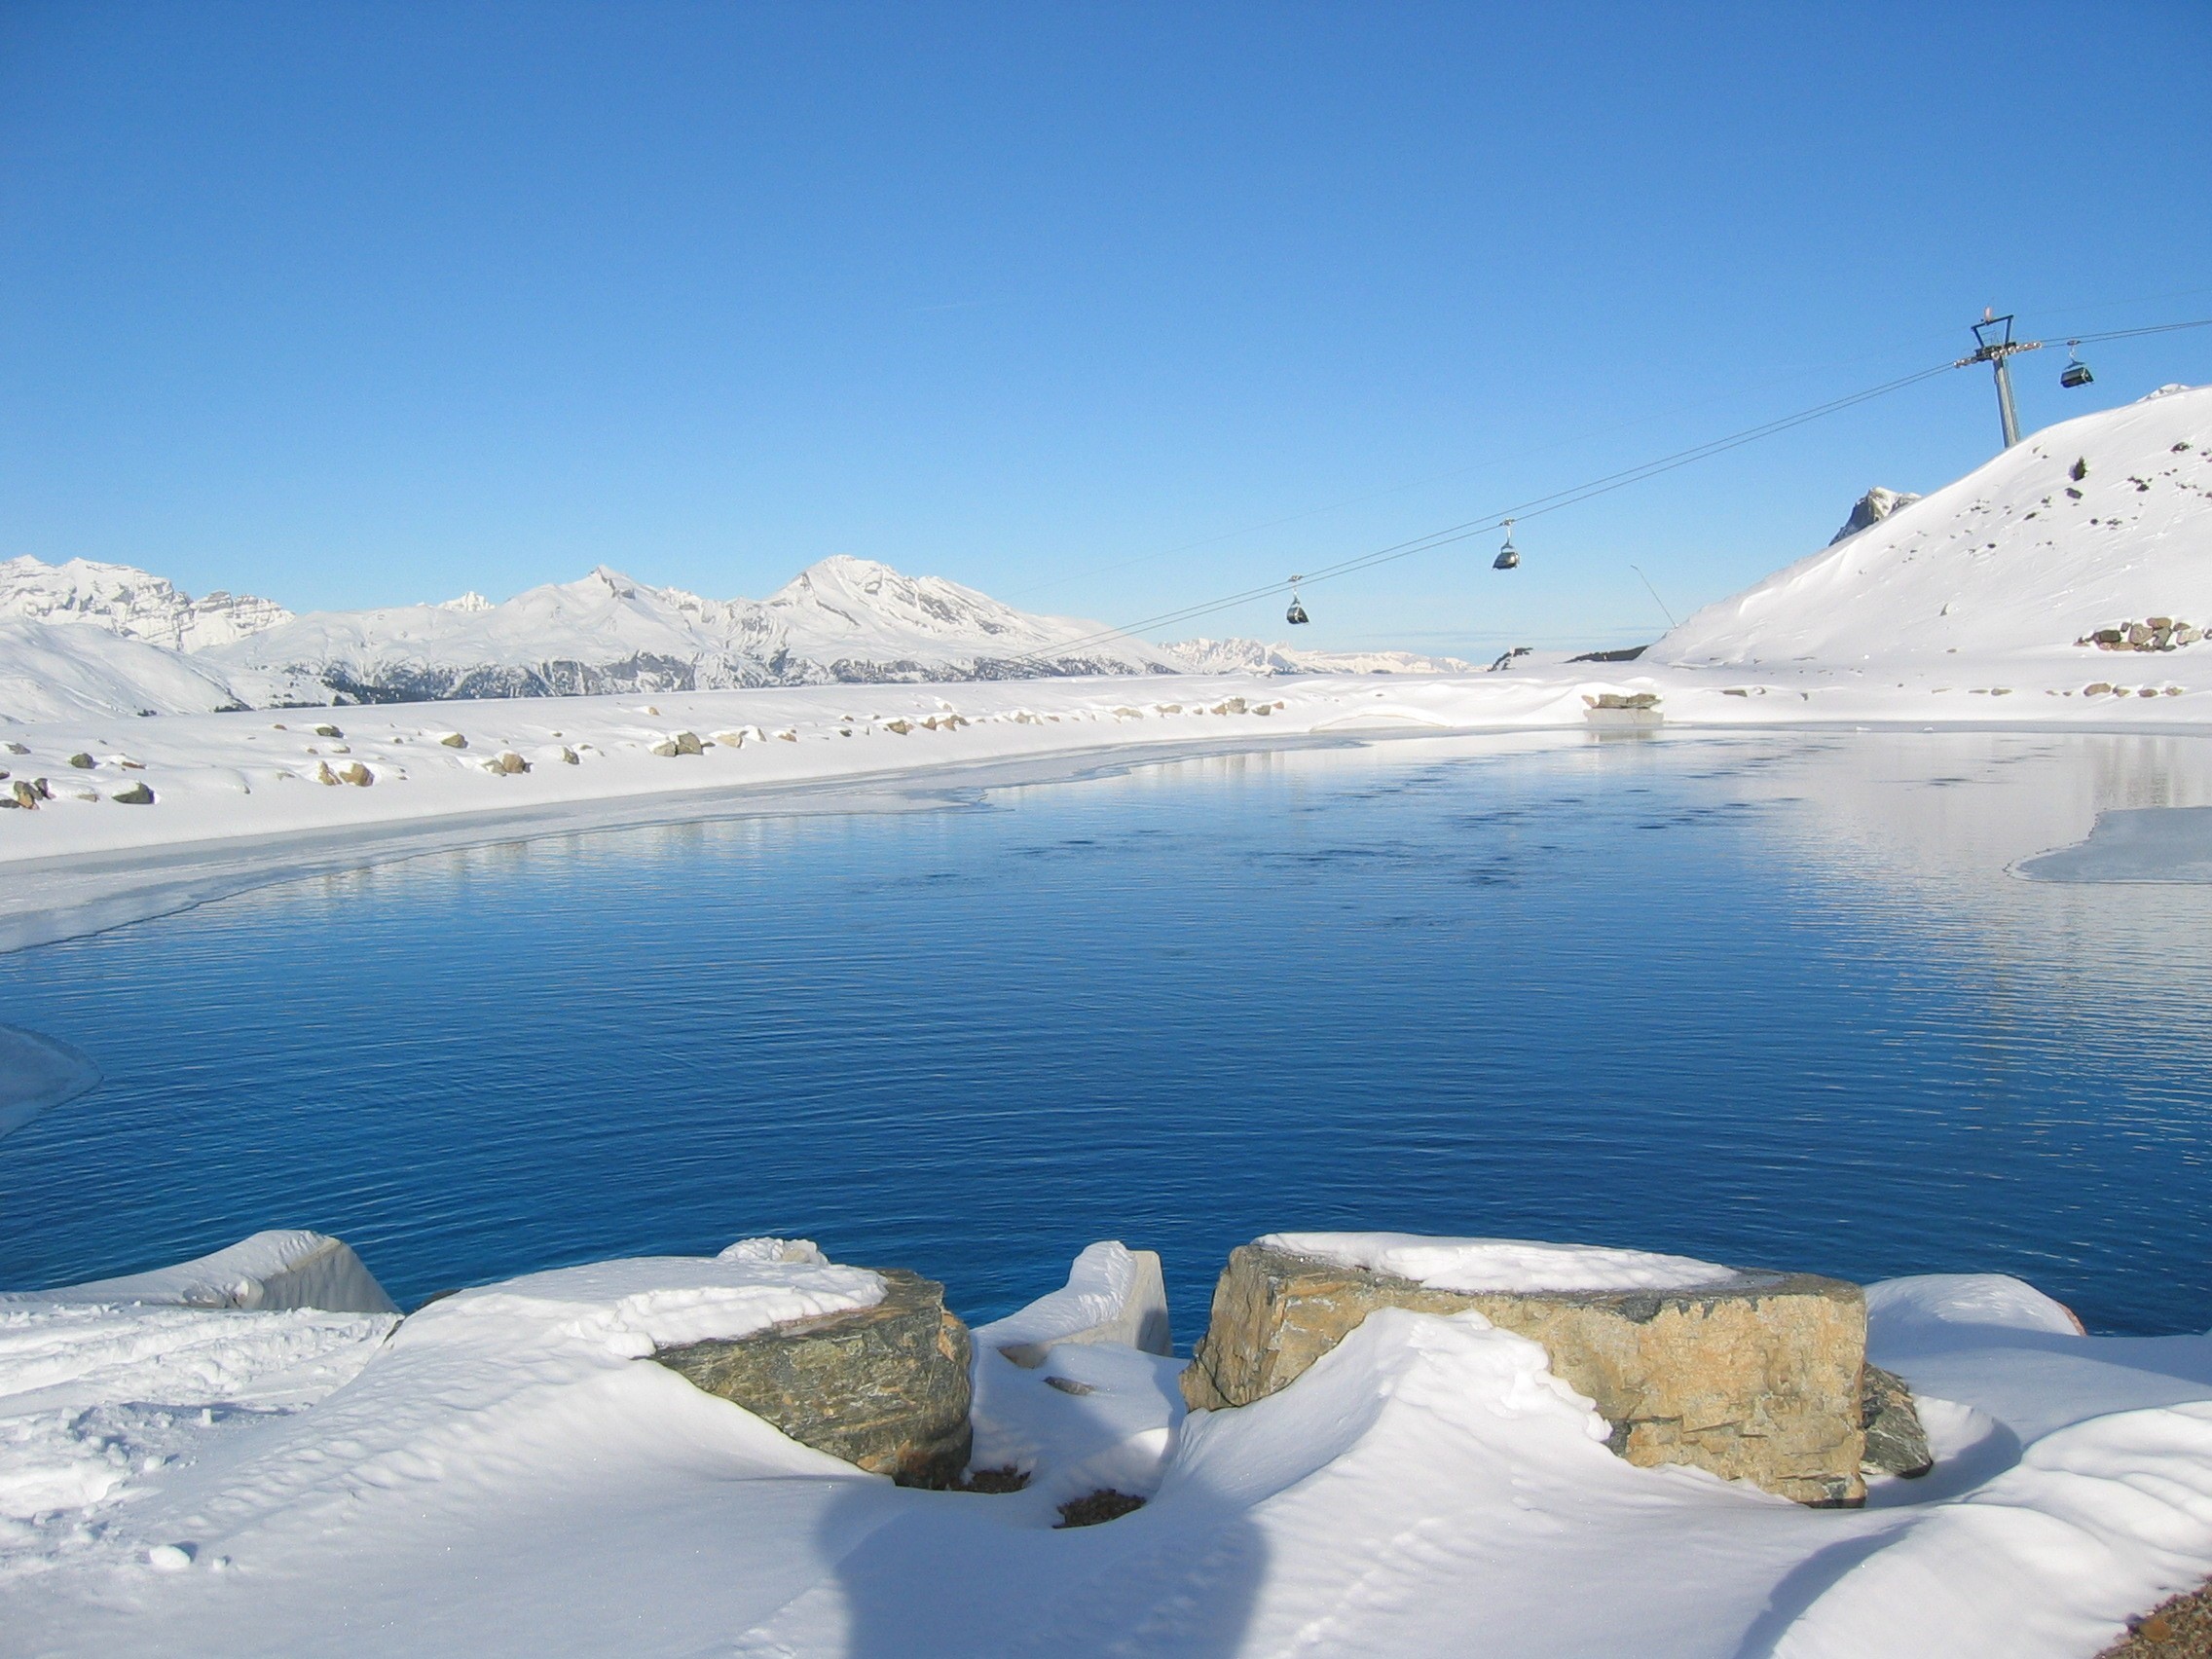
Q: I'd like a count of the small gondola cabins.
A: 3